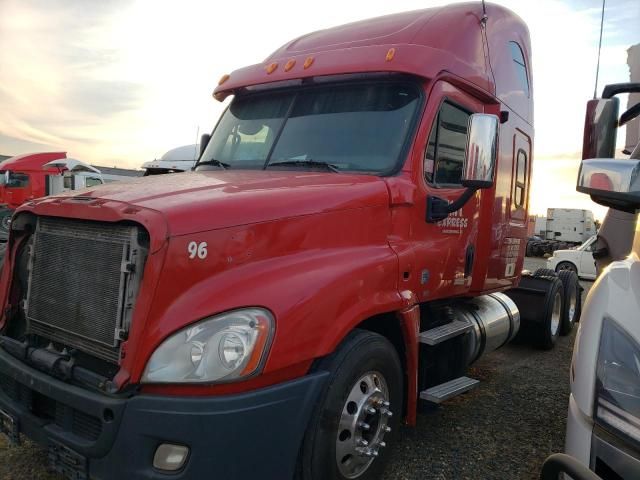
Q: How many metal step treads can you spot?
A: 2